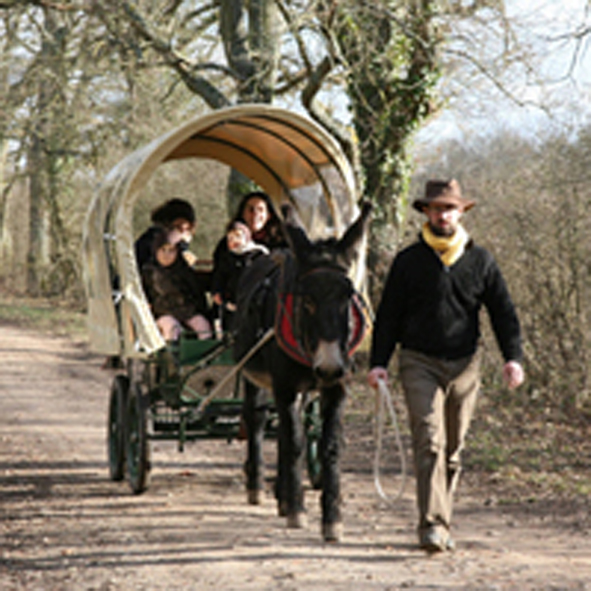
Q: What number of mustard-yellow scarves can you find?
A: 1